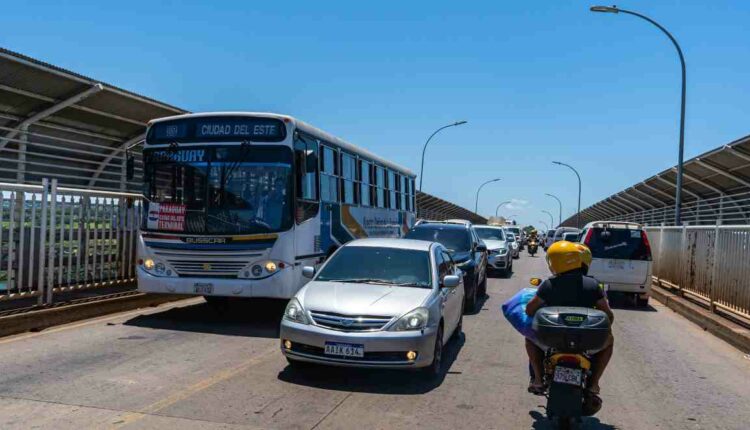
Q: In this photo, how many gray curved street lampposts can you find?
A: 9